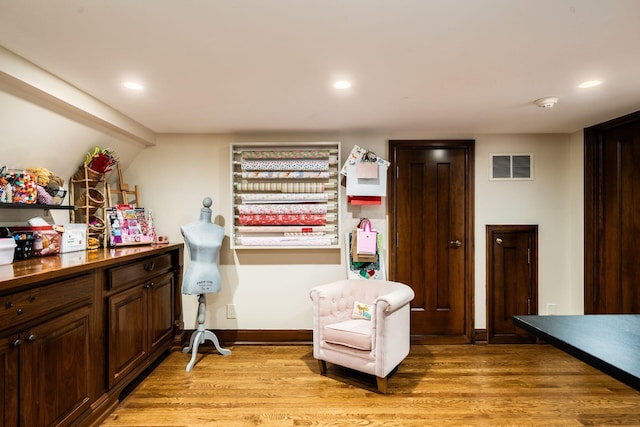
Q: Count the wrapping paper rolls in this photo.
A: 9